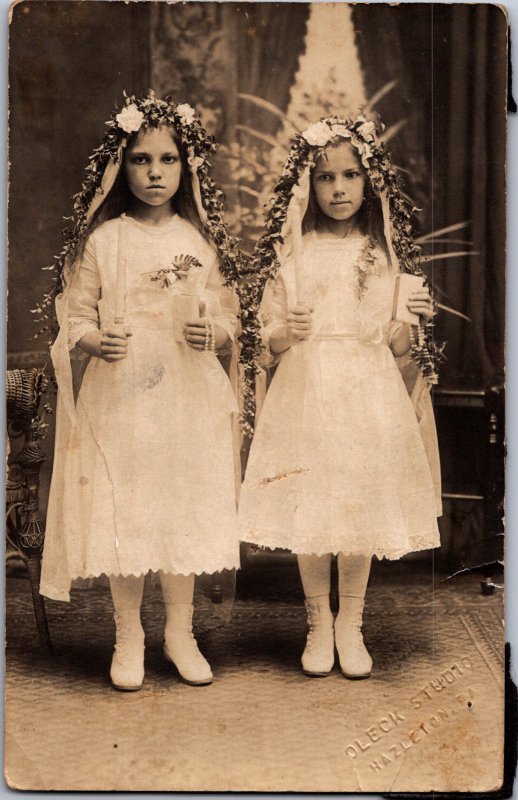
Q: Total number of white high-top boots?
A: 4